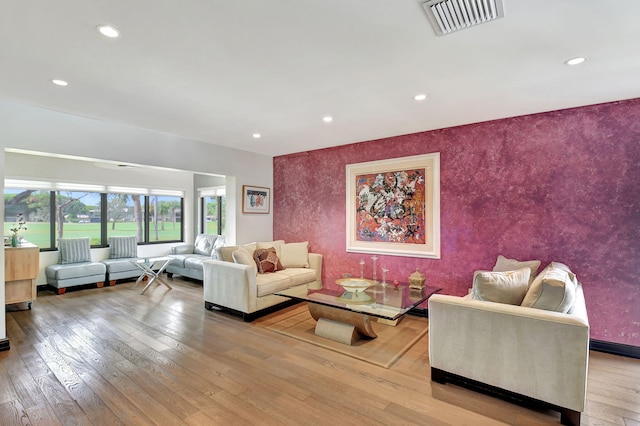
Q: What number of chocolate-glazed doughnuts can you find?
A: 0